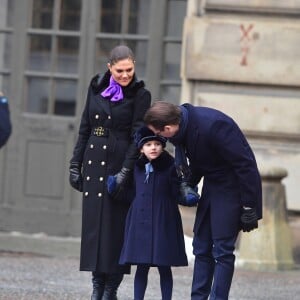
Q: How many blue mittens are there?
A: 2